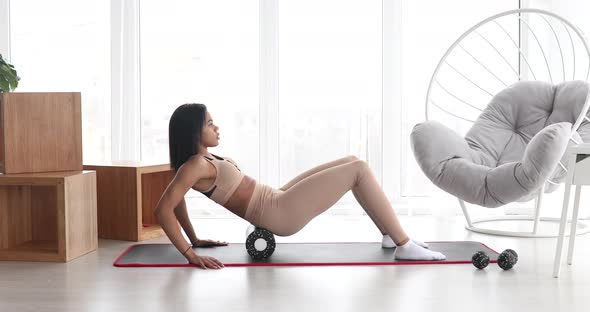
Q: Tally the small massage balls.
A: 2